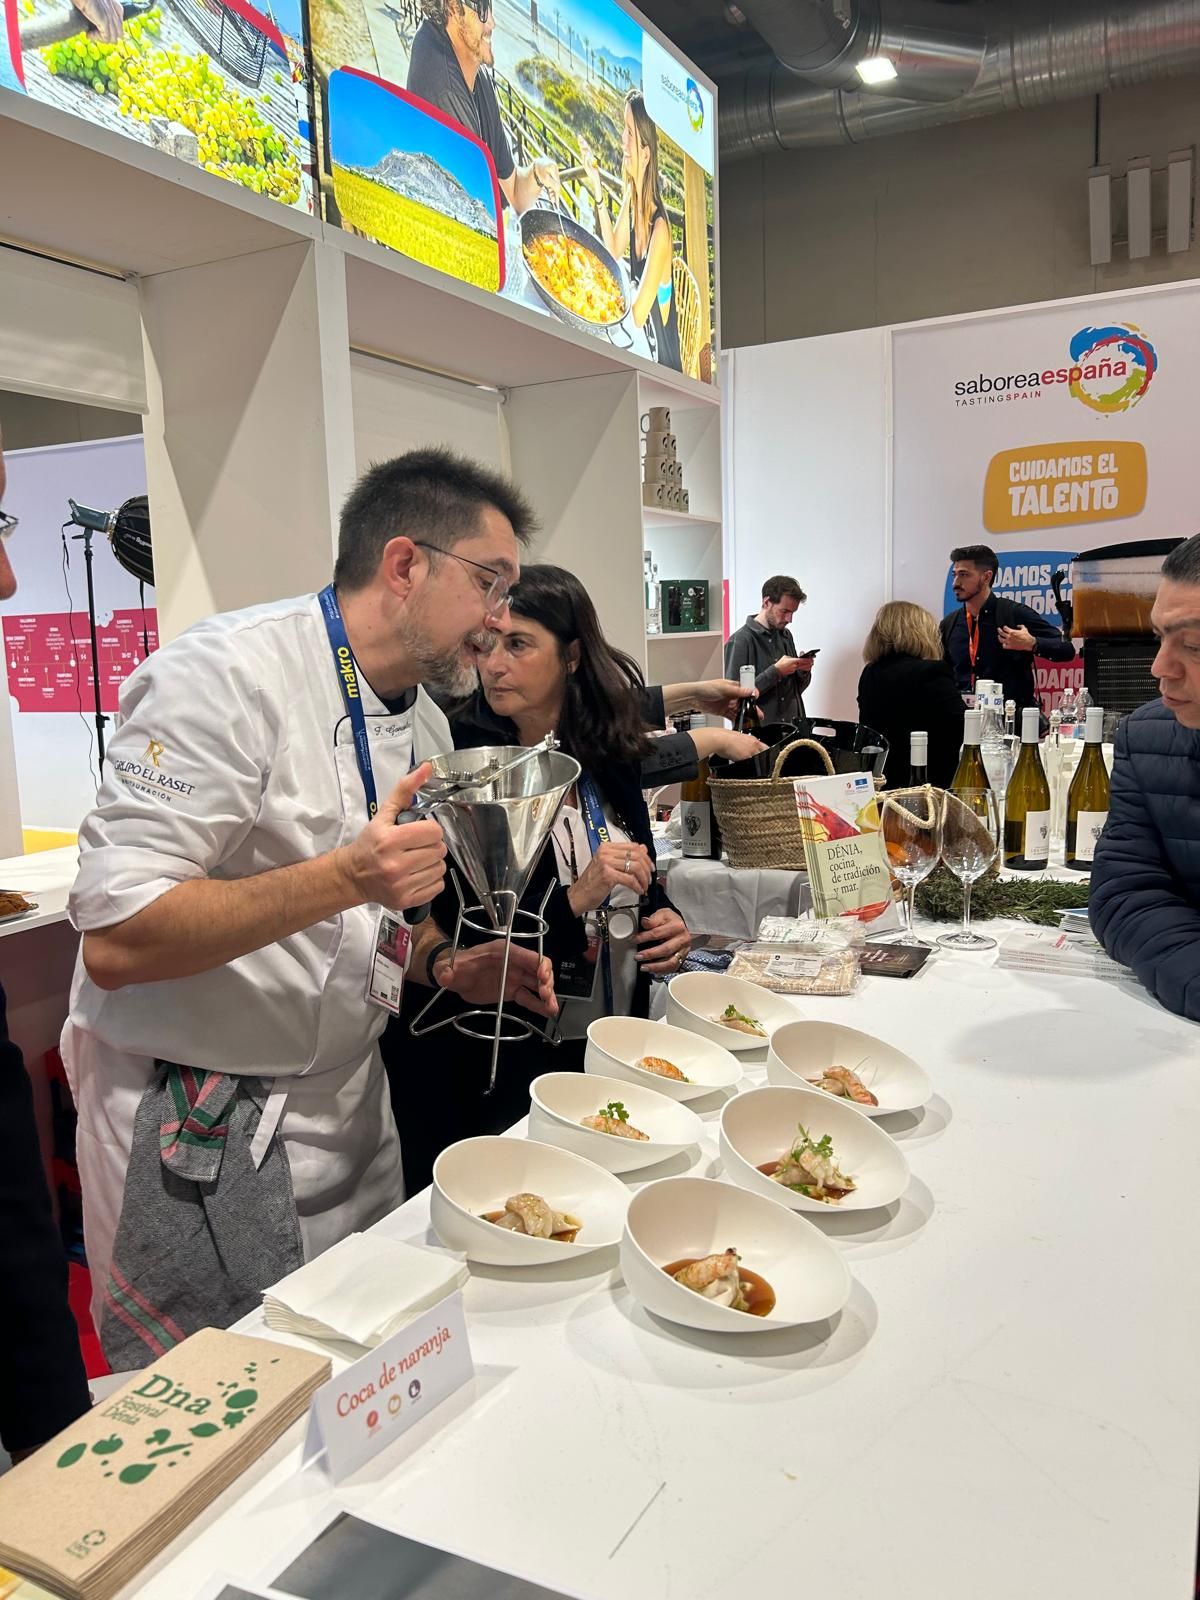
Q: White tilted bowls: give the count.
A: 7